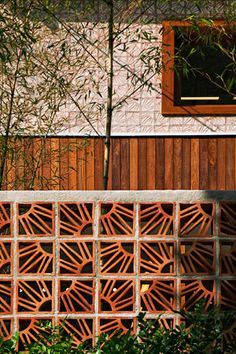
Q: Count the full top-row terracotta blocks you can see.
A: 5